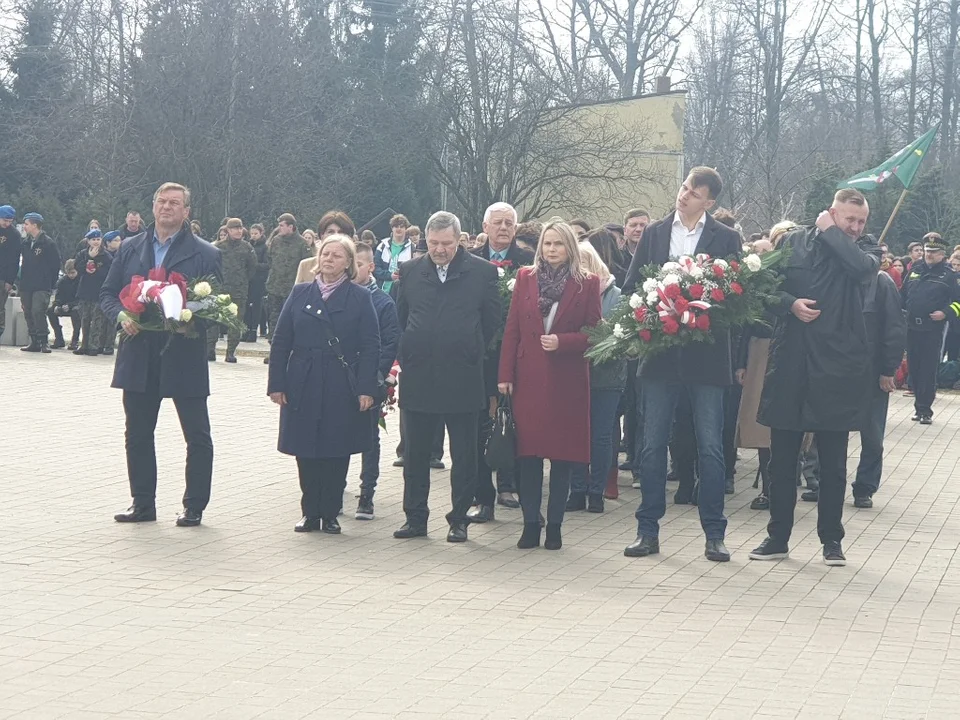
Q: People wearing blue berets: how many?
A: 4